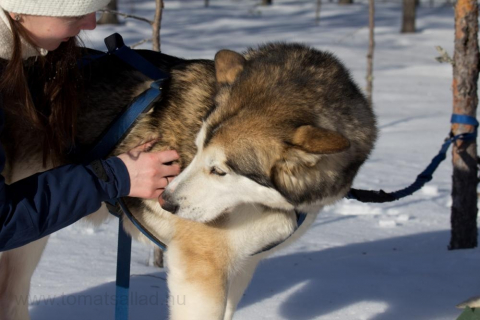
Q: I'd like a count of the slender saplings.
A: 2